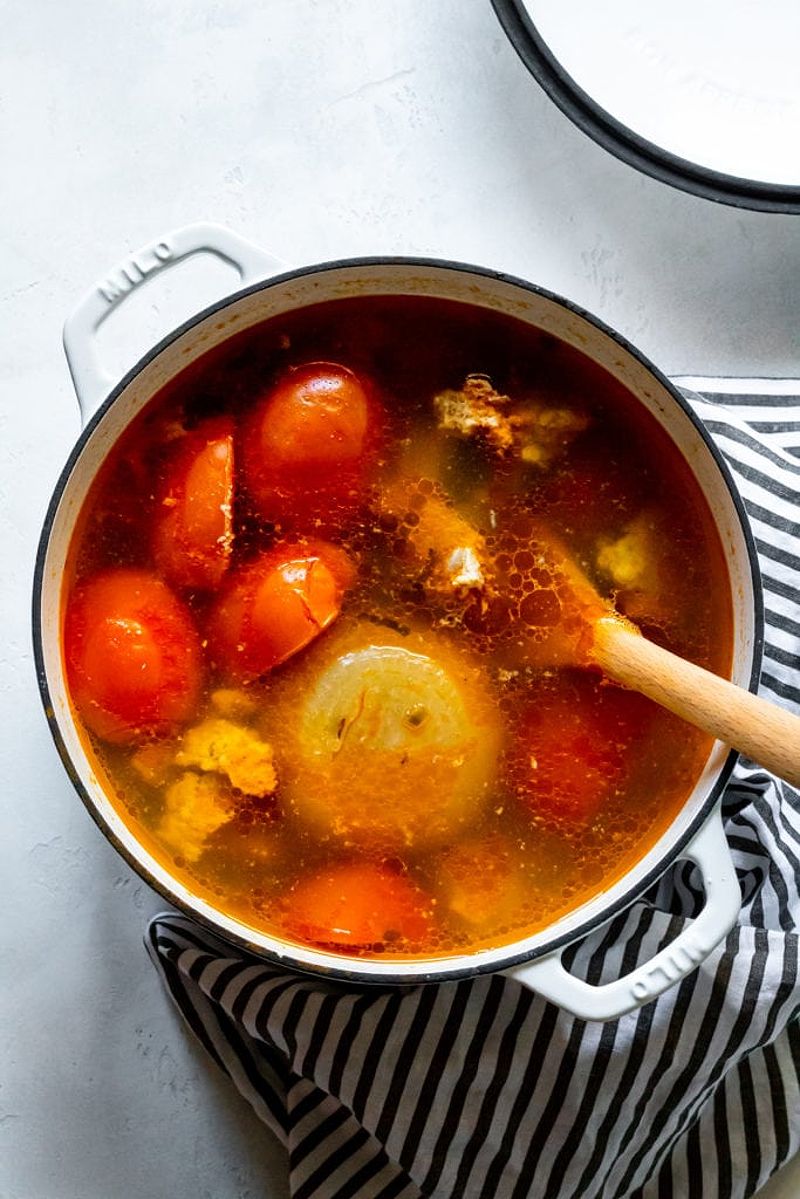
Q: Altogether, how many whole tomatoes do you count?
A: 6